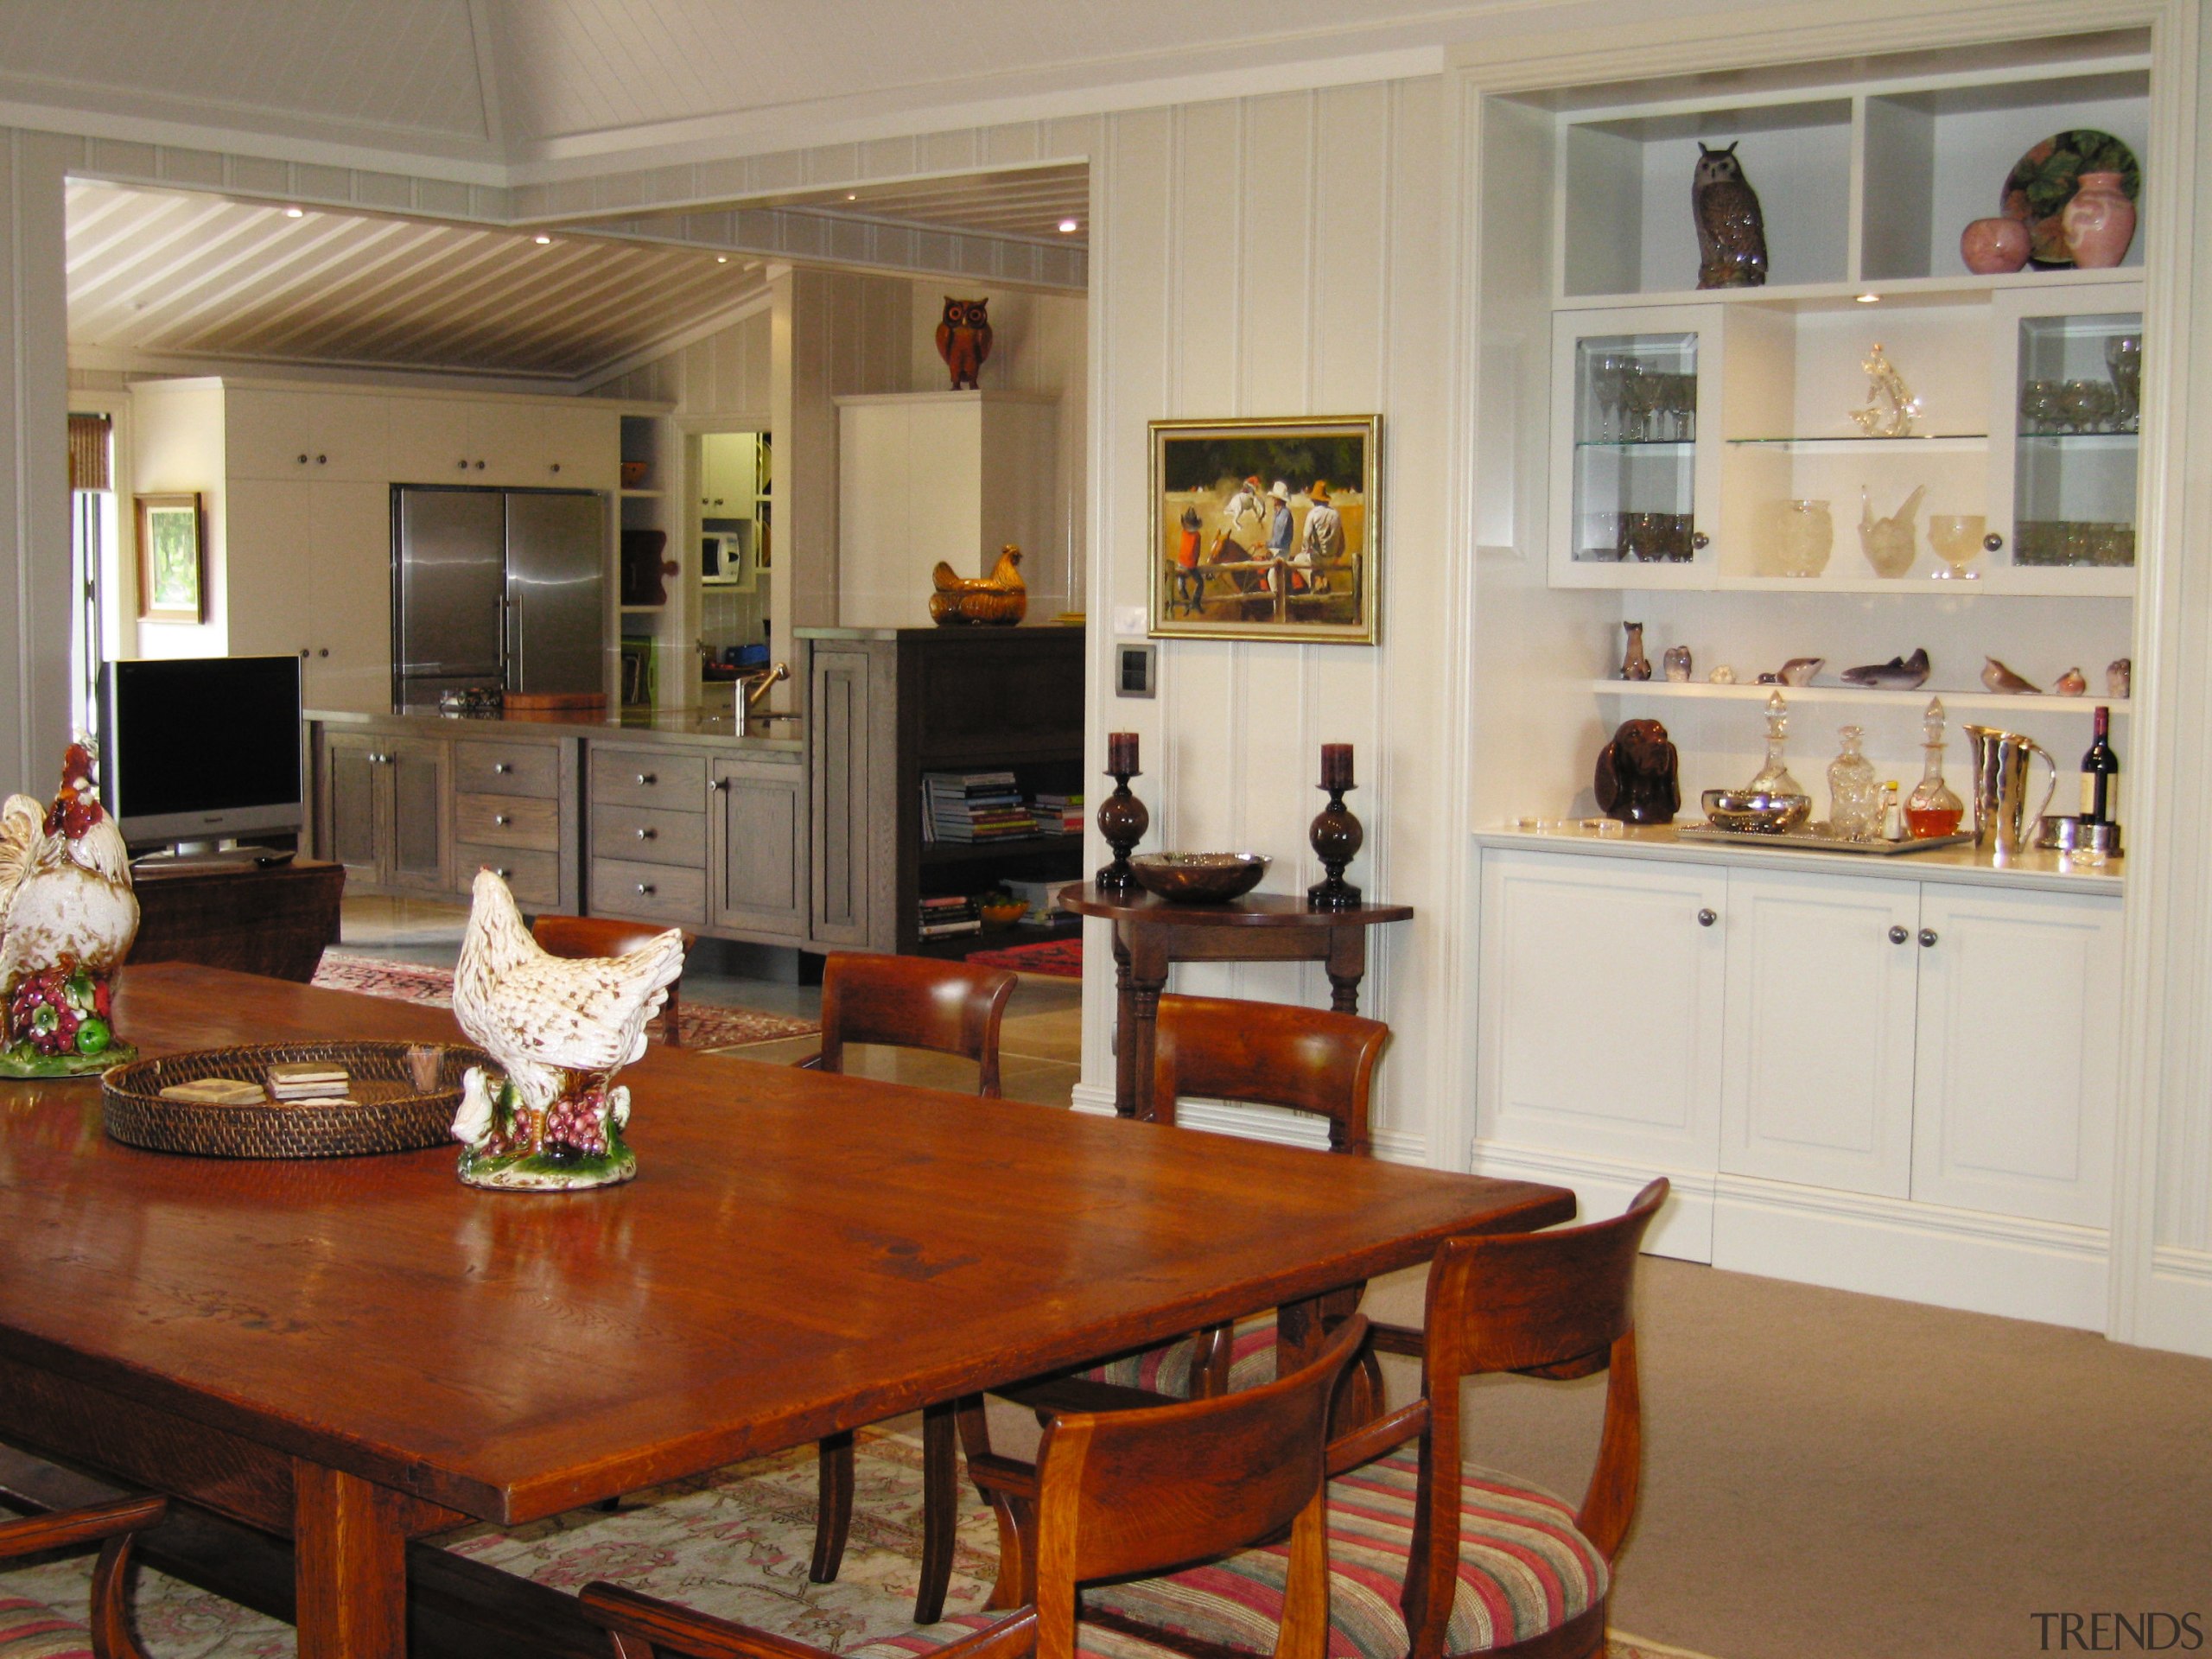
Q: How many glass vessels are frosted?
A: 3